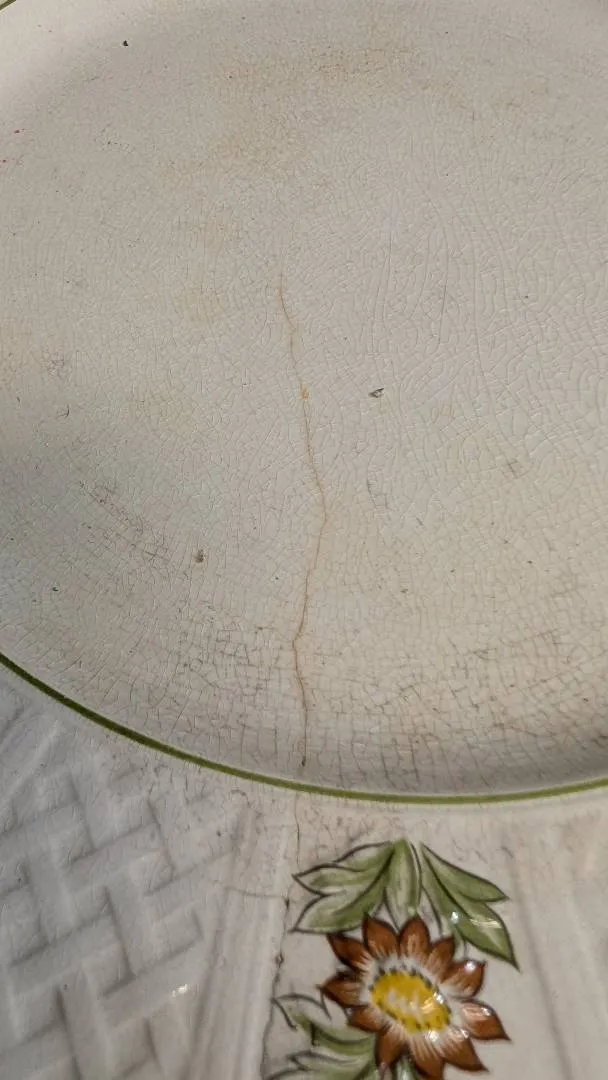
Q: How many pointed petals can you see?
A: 11